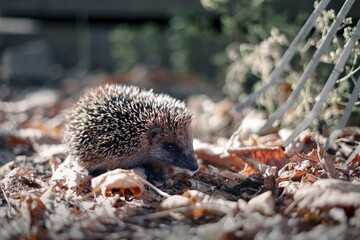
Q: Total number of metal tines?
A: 5